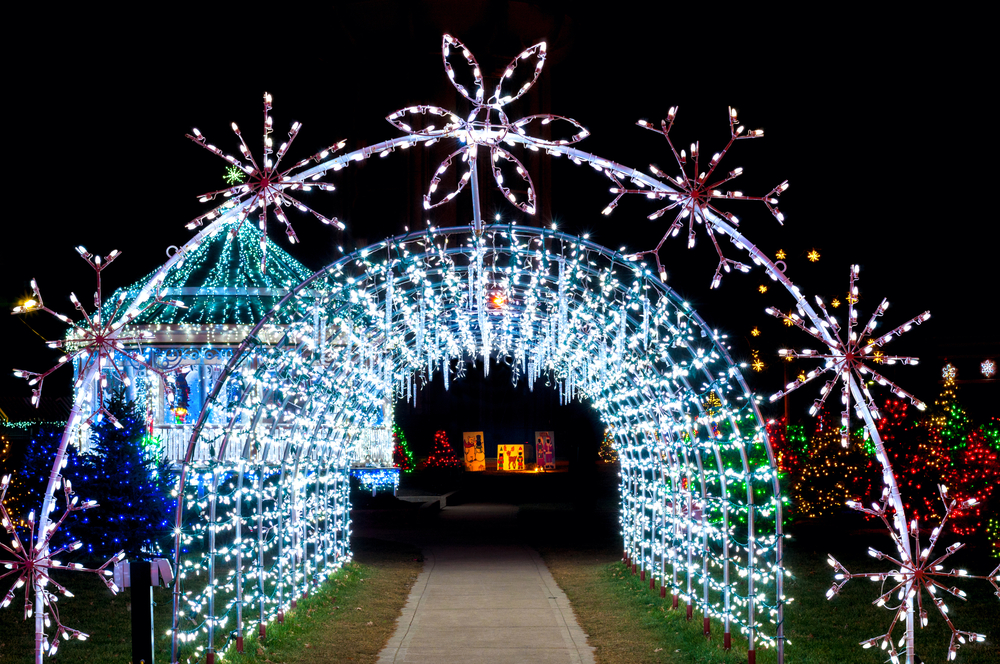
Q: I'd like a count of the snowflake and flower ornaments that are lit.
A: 7